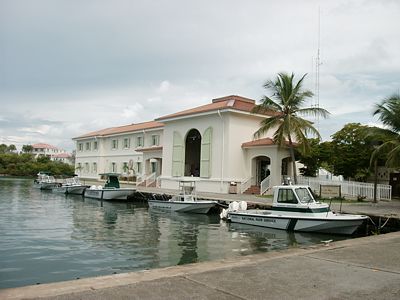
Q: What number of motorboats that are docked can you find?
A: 5